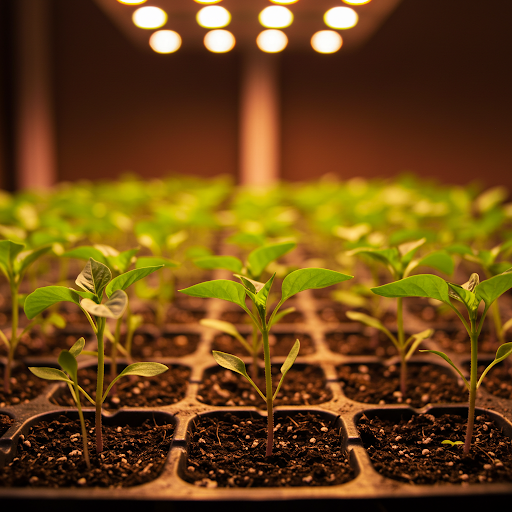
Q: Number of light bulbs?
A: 12